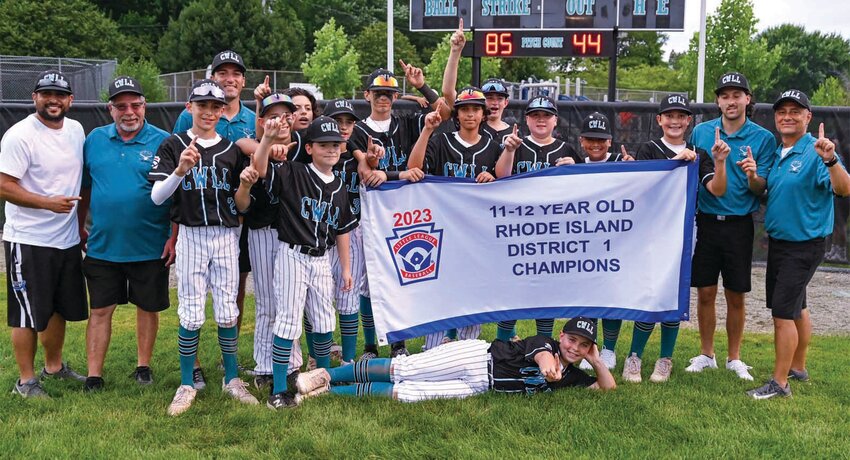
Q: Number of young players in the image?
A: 12